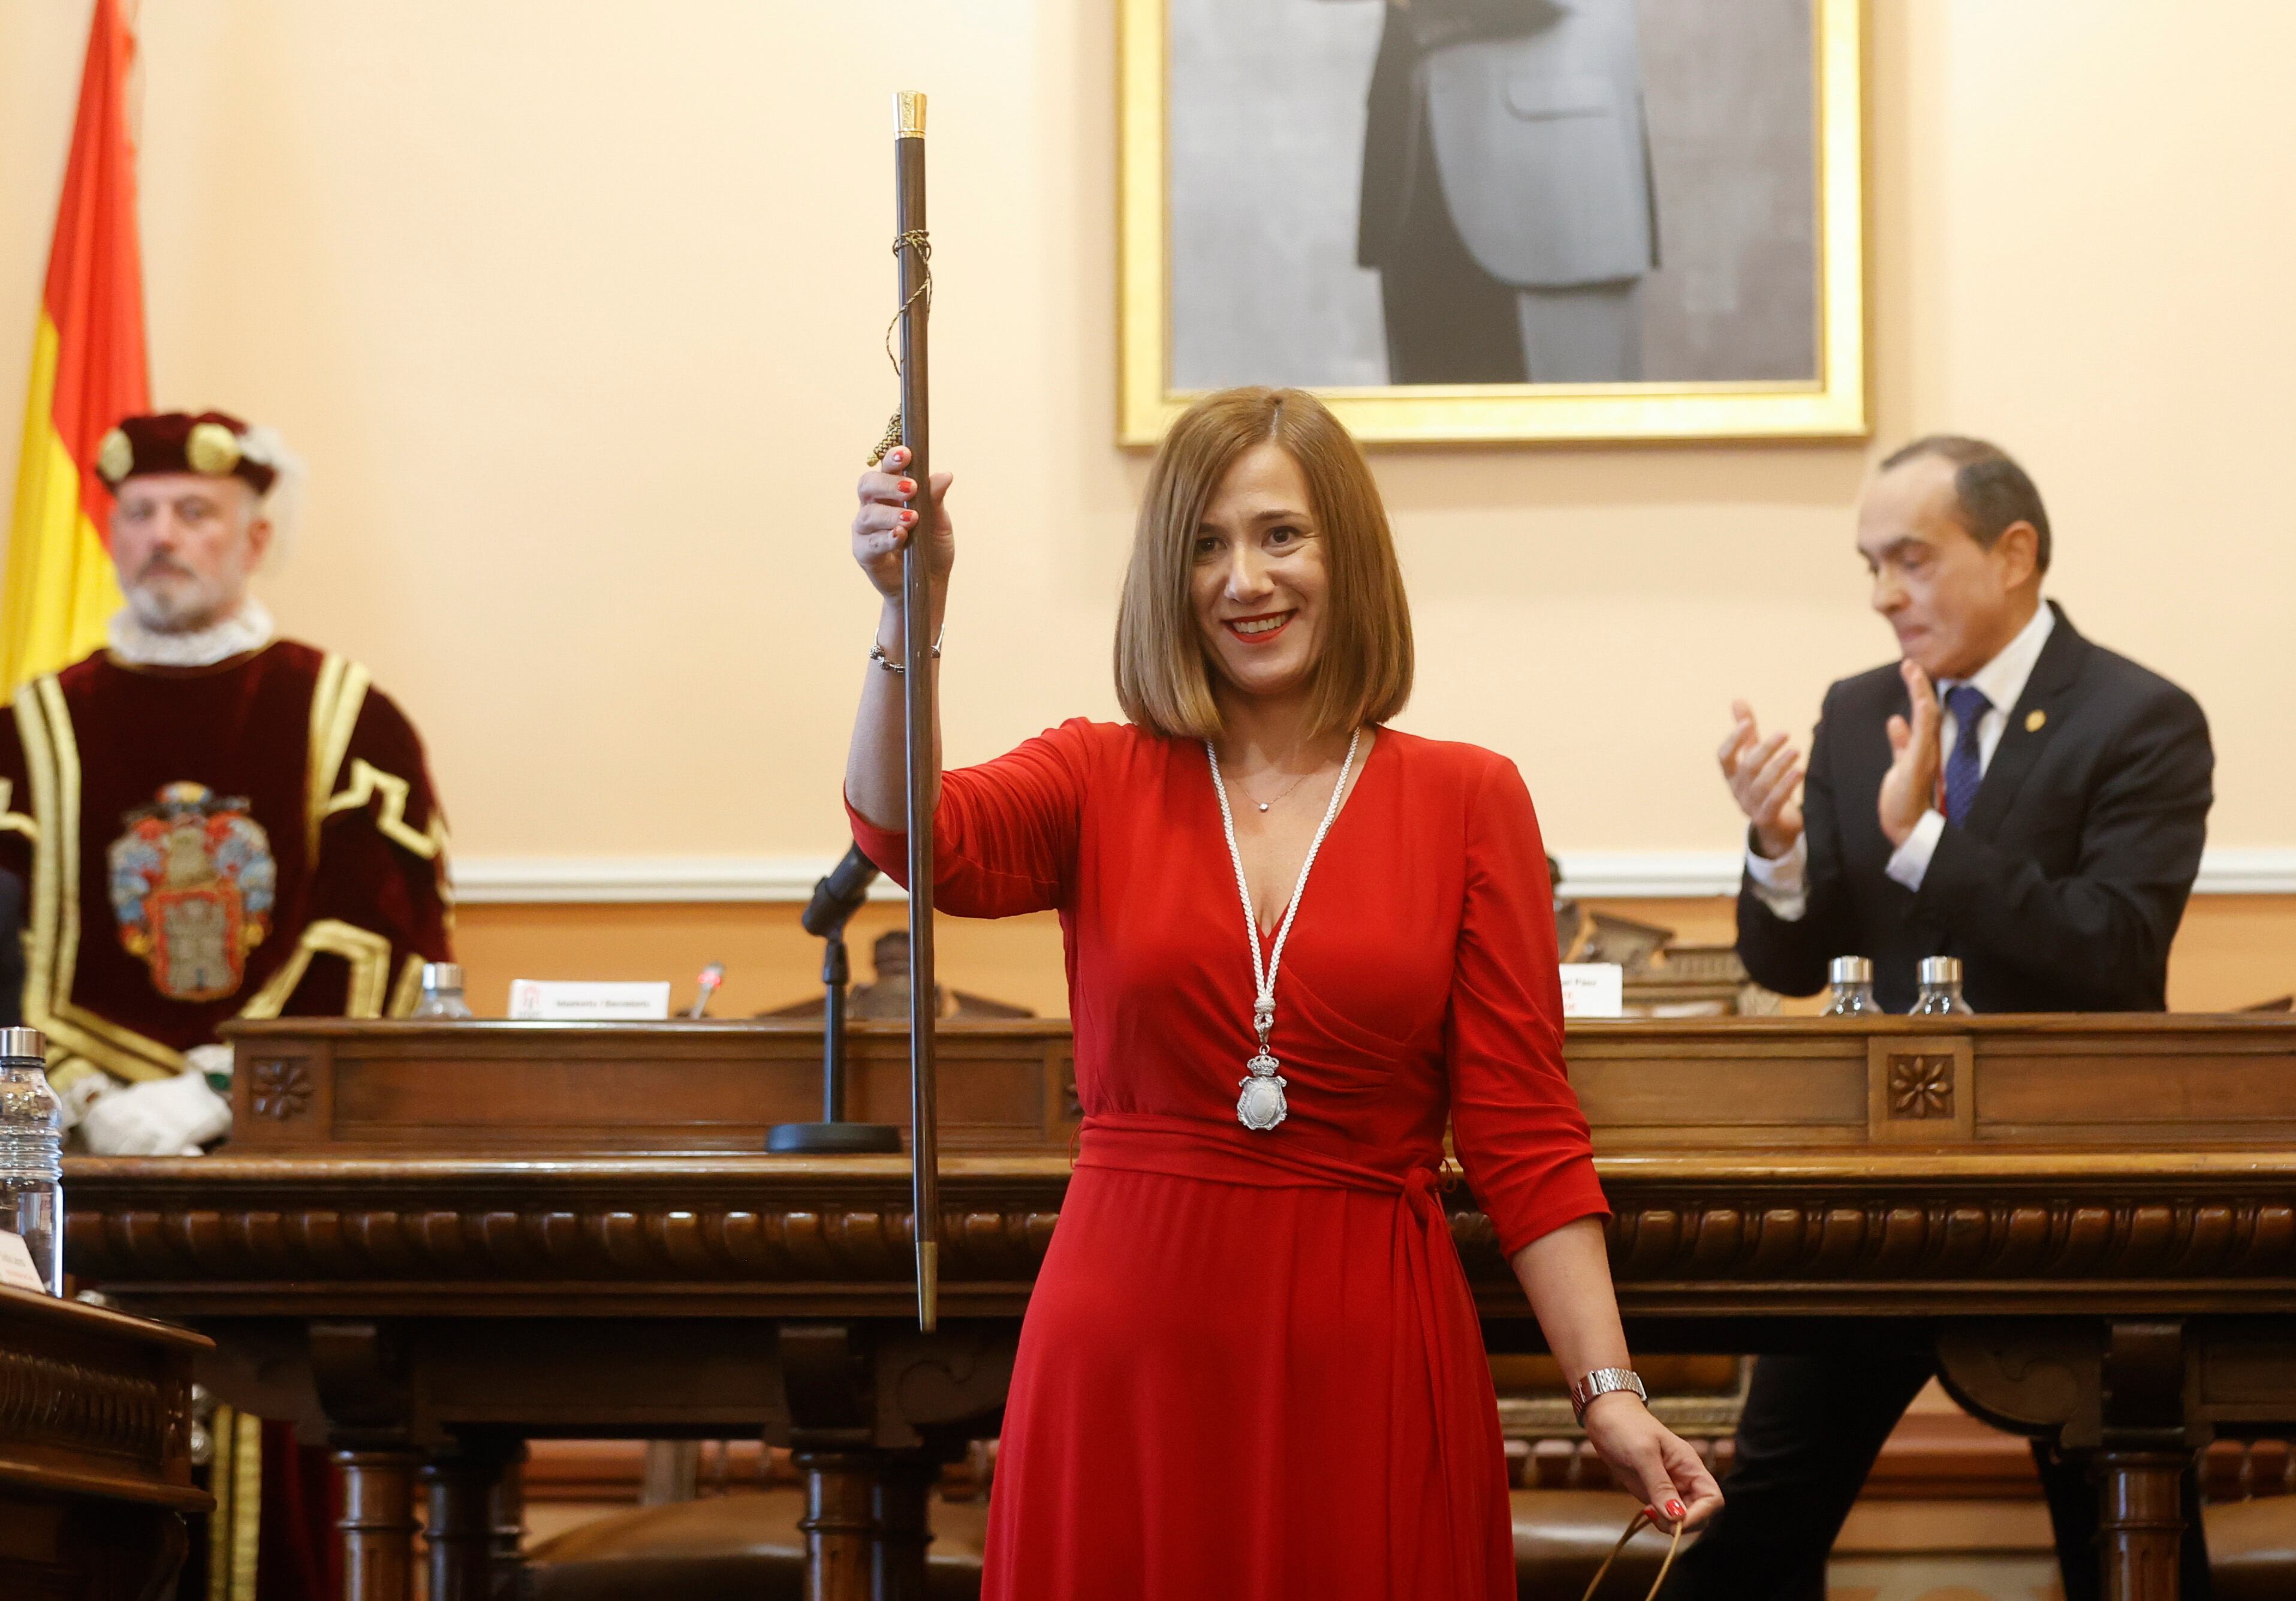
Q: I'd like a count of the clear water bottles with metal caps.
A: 4